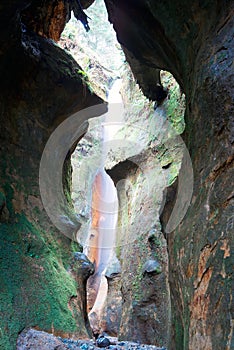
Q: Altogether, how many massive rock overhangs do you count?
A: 2